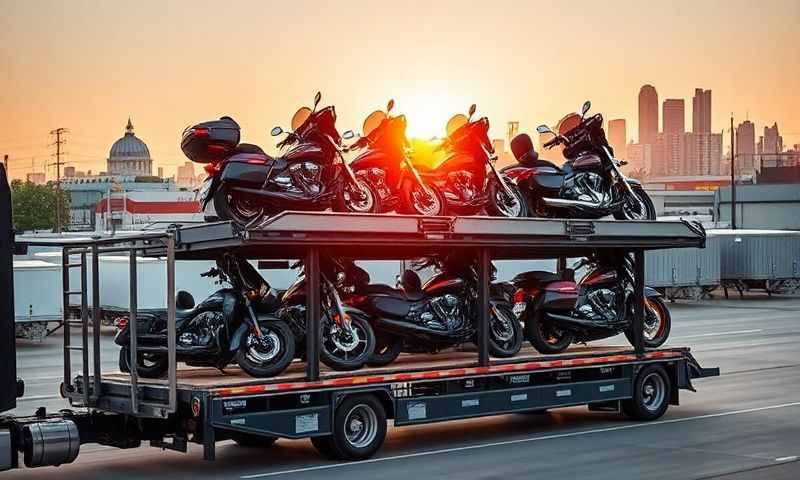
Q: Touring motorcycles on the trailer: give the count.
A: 8